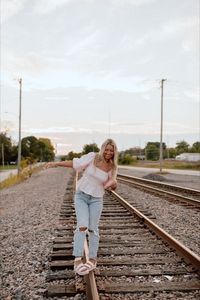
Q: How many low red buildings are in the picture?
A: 0